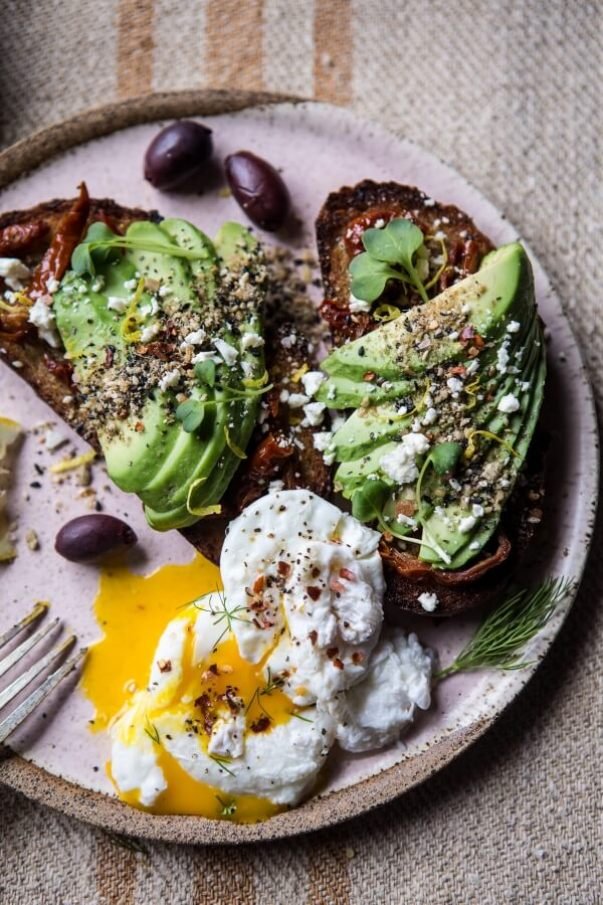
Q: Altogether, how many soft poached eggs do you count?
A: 2